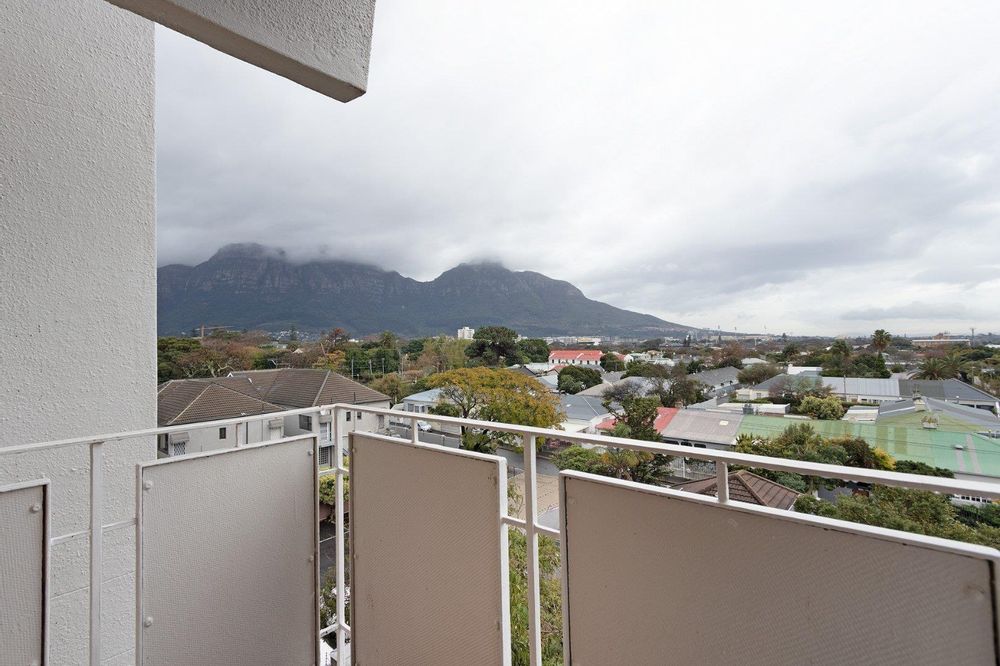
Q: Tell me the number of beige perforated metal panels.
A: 4